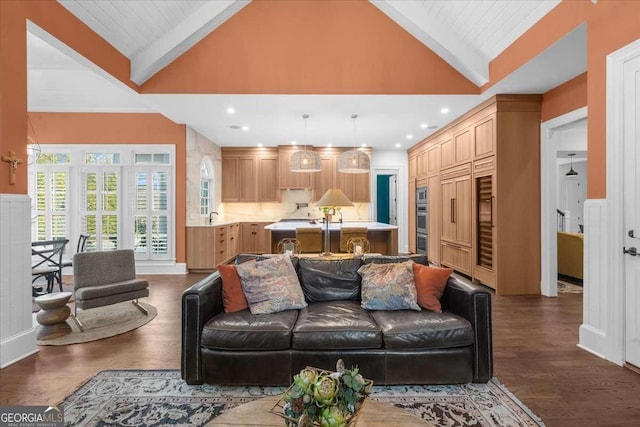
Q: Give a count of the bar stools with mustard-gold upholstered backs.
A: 2